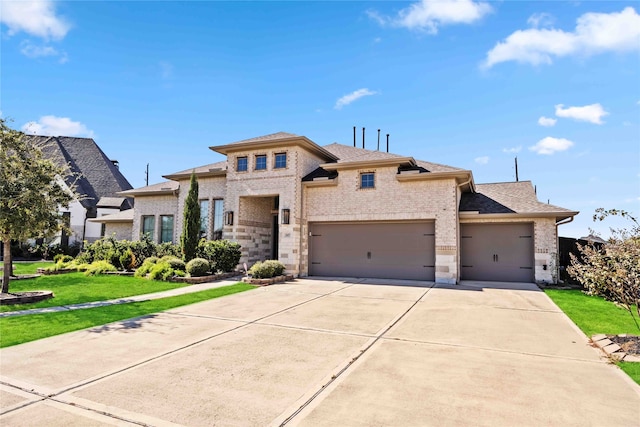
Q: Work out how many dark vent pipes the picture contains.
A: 4